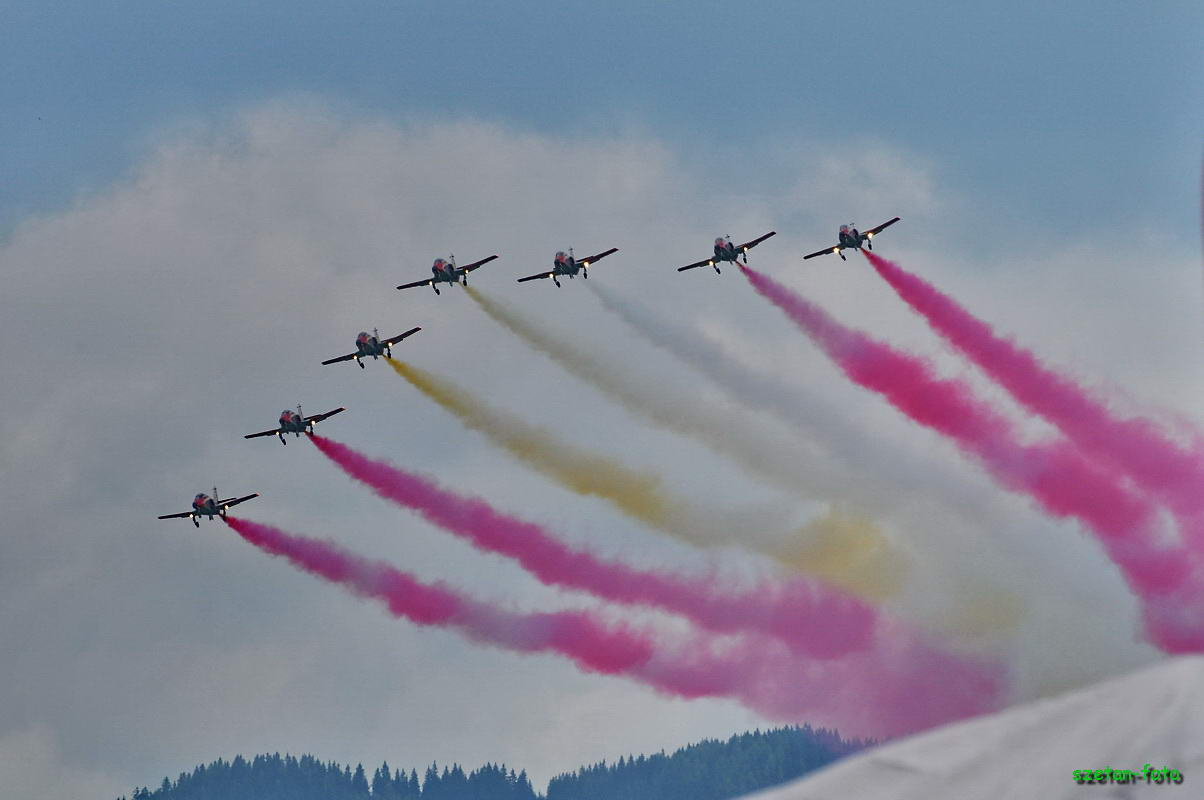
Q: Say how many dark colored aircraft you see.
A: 7